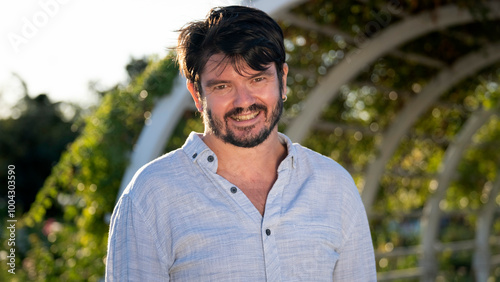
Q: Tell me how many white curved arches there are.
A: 5